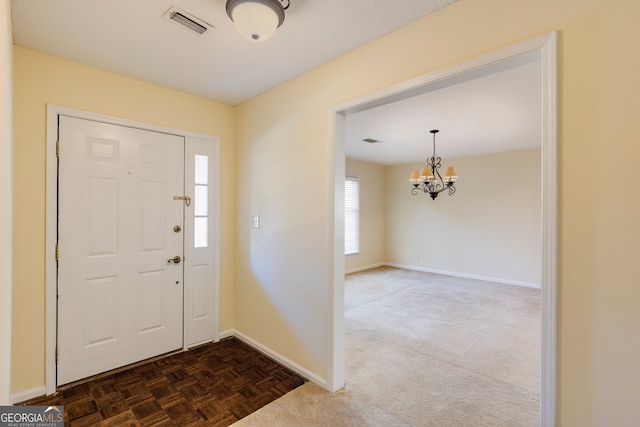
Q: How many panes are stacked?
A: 3